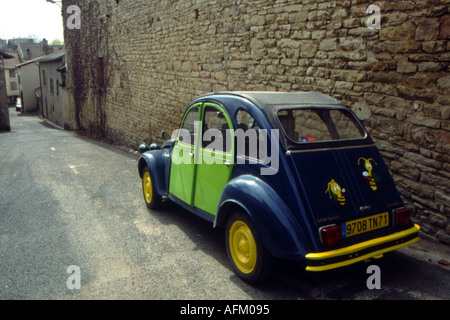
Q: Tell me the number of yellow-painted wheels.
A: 2